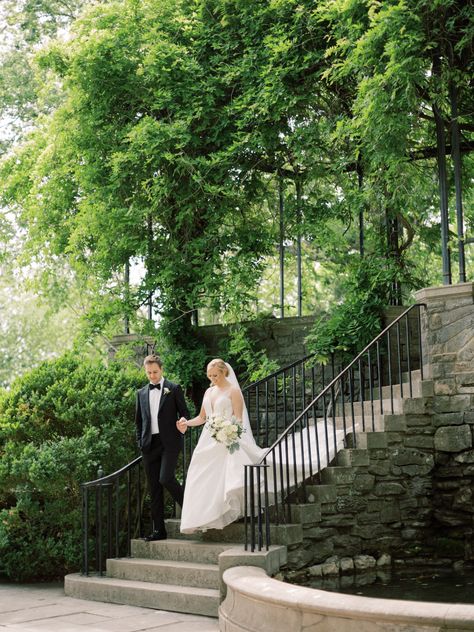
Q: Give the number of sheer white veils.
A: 1